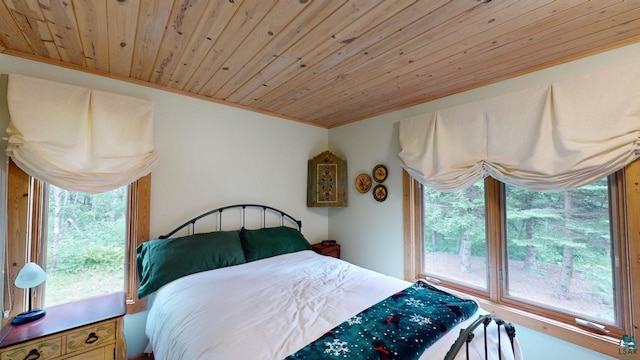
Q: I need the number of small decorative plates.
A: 3